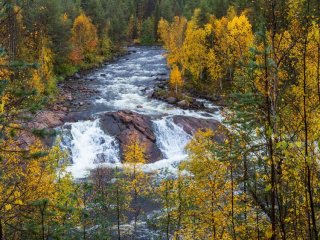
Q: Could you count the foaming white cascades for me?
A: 2